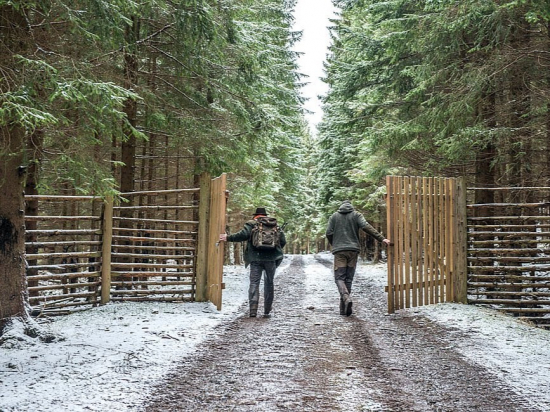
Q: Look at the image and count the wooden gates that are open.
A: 2